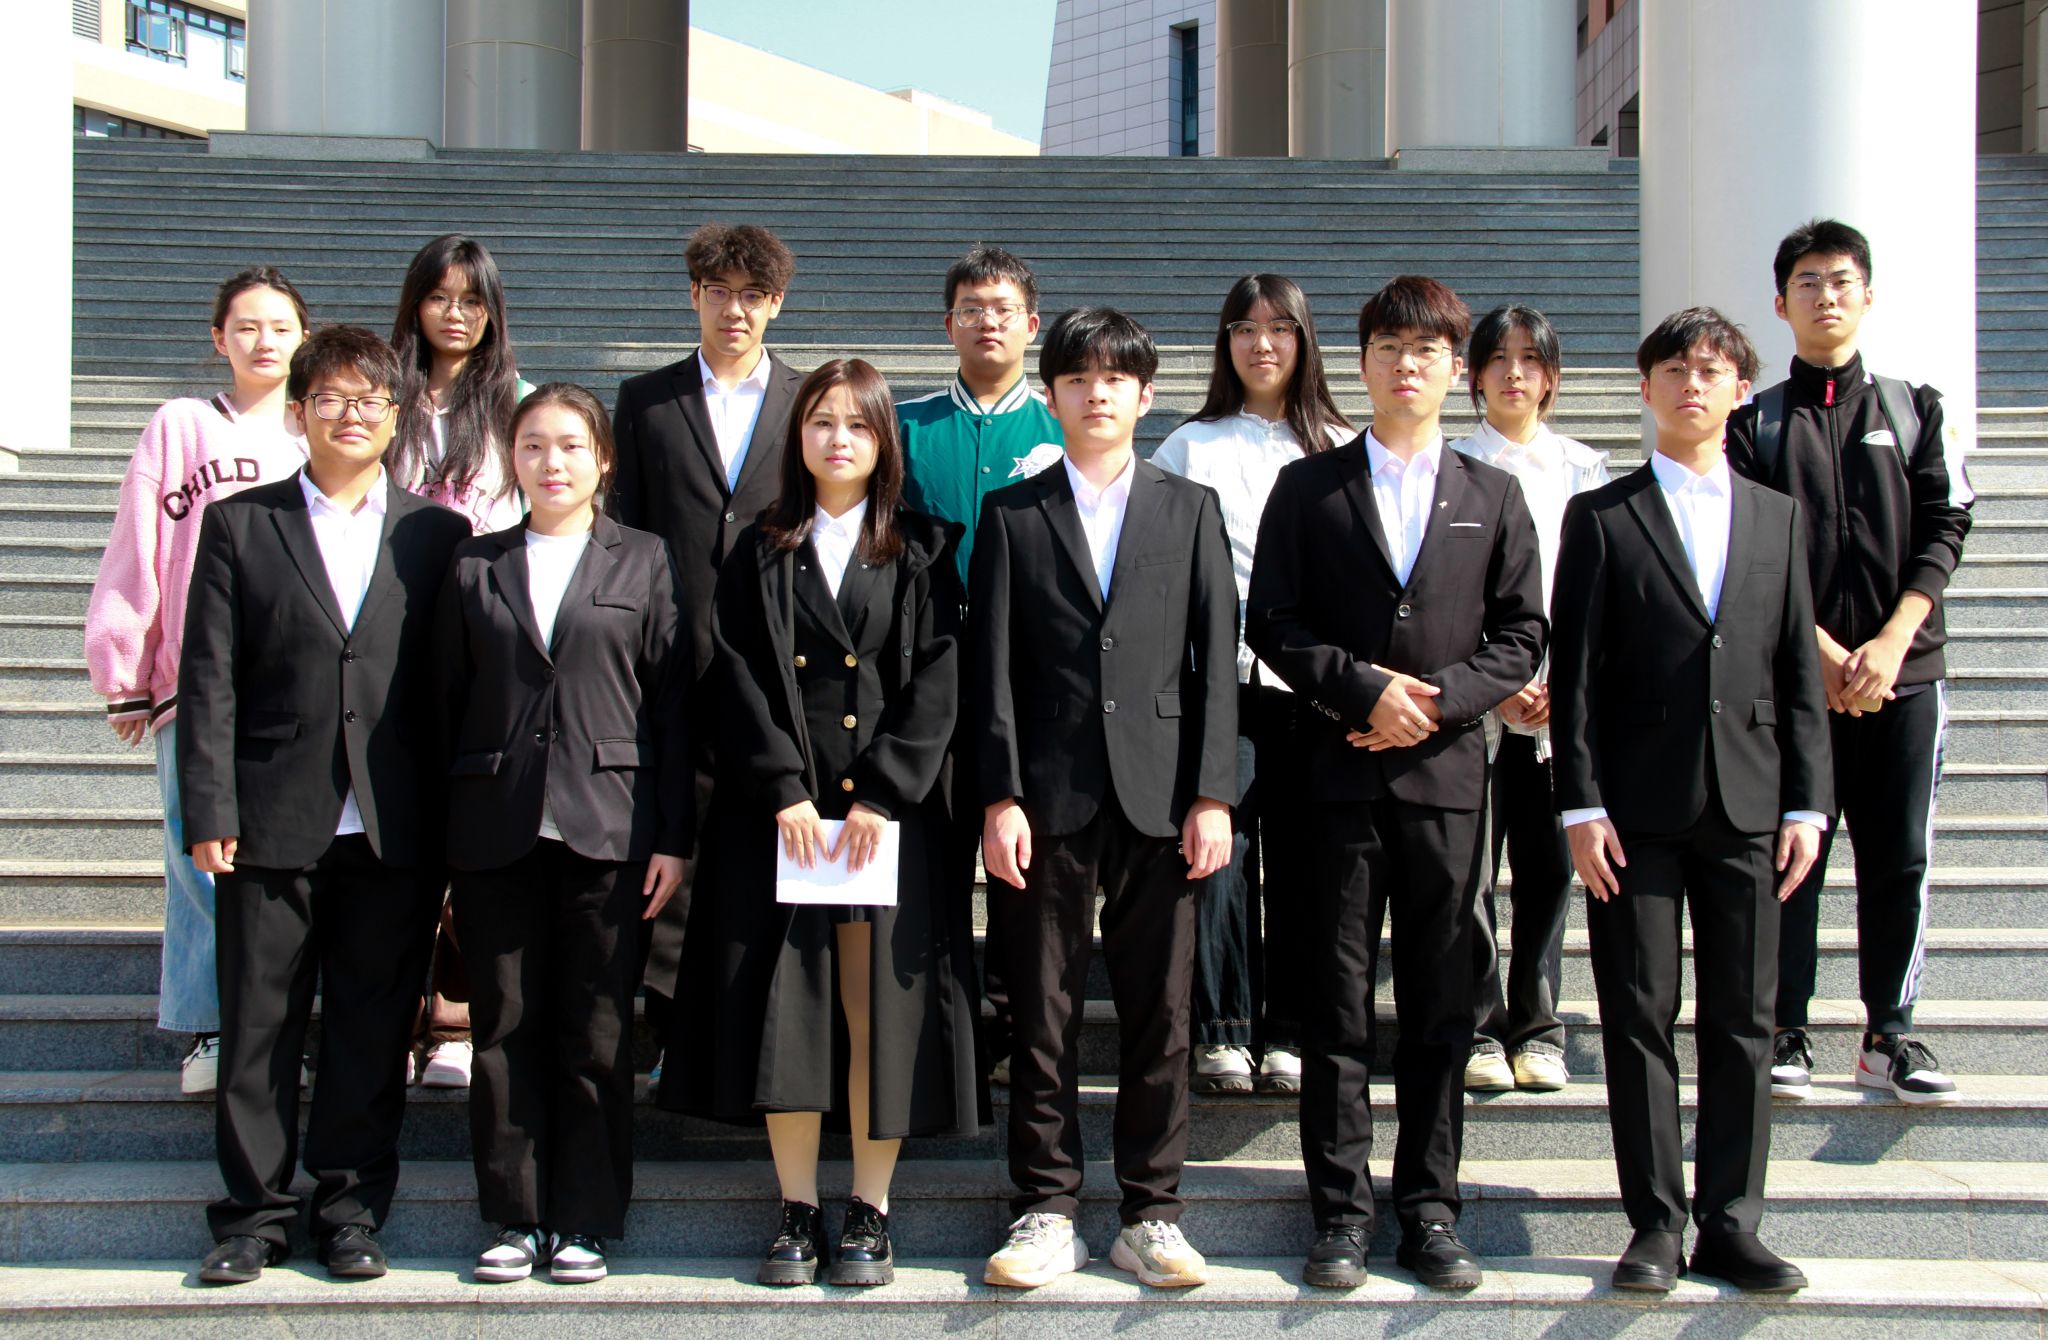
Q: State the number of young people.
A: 13